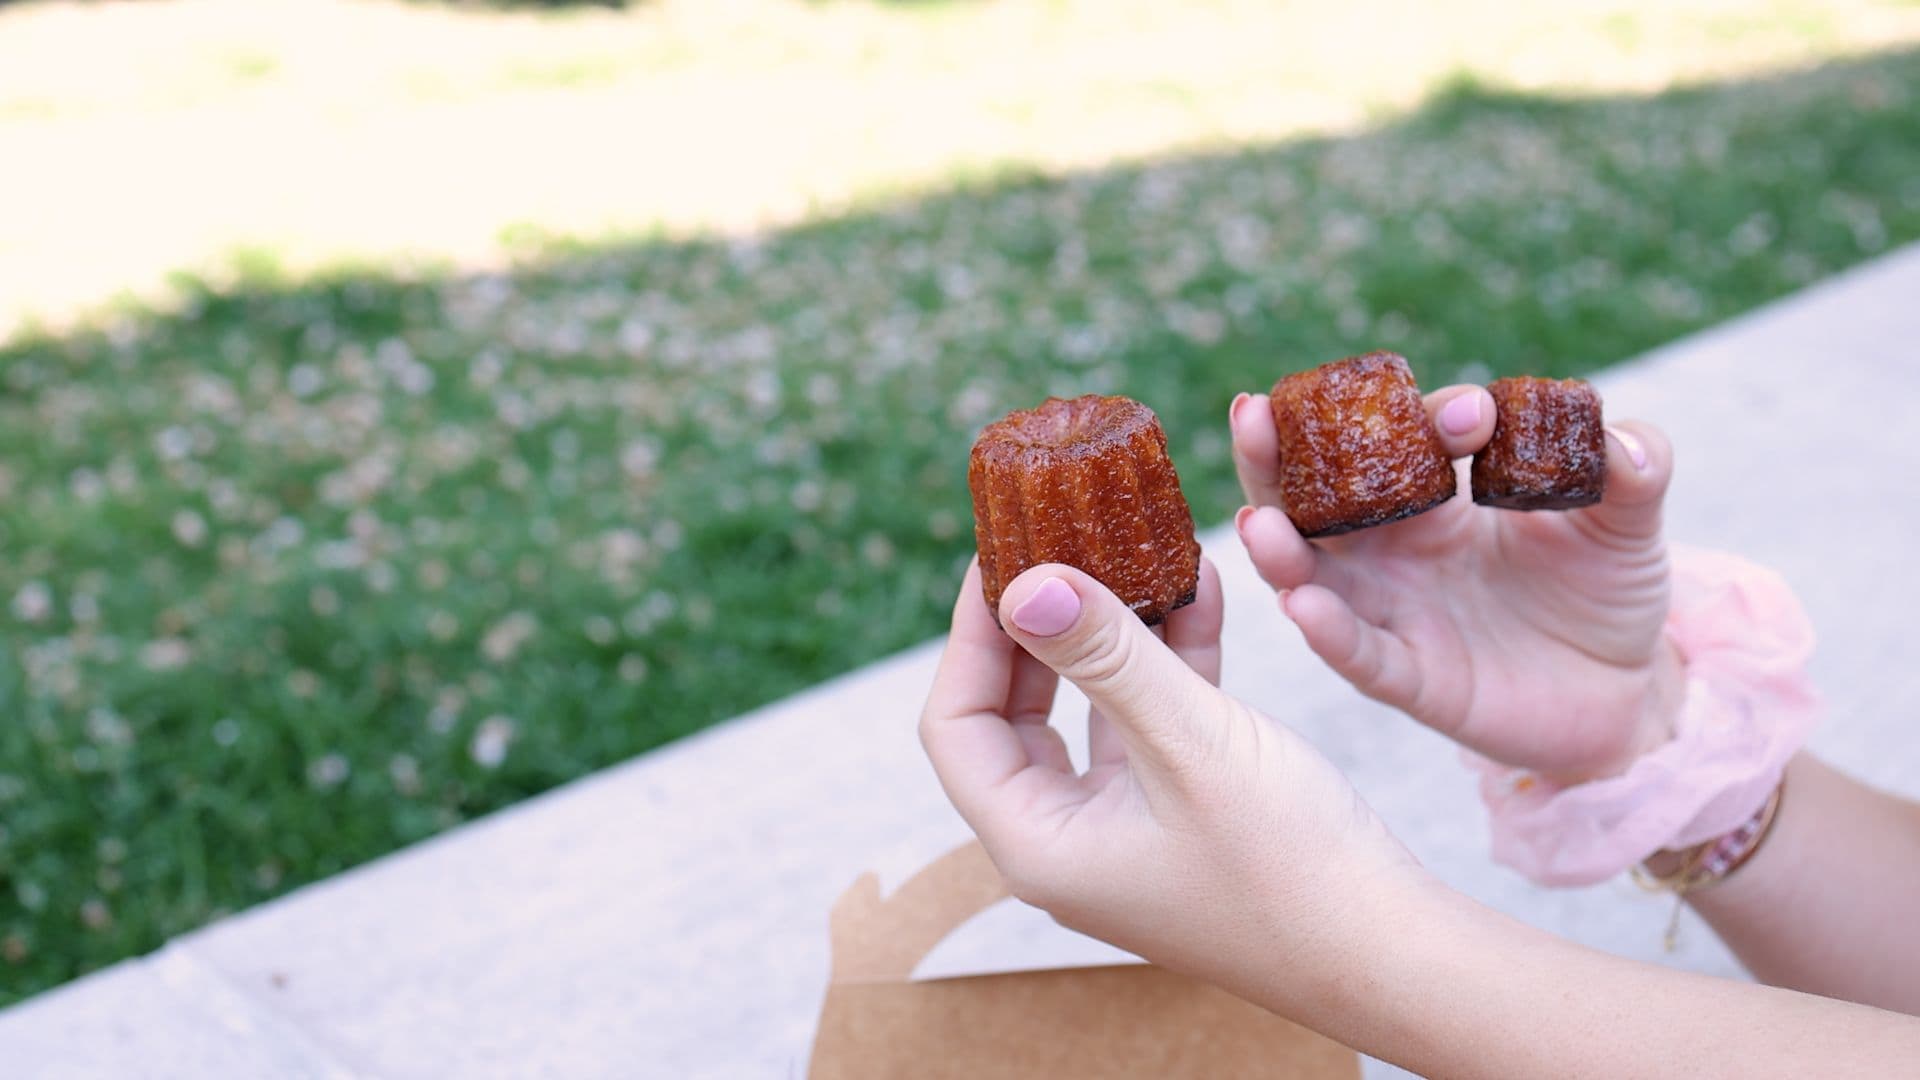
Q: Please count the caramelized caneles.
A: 3